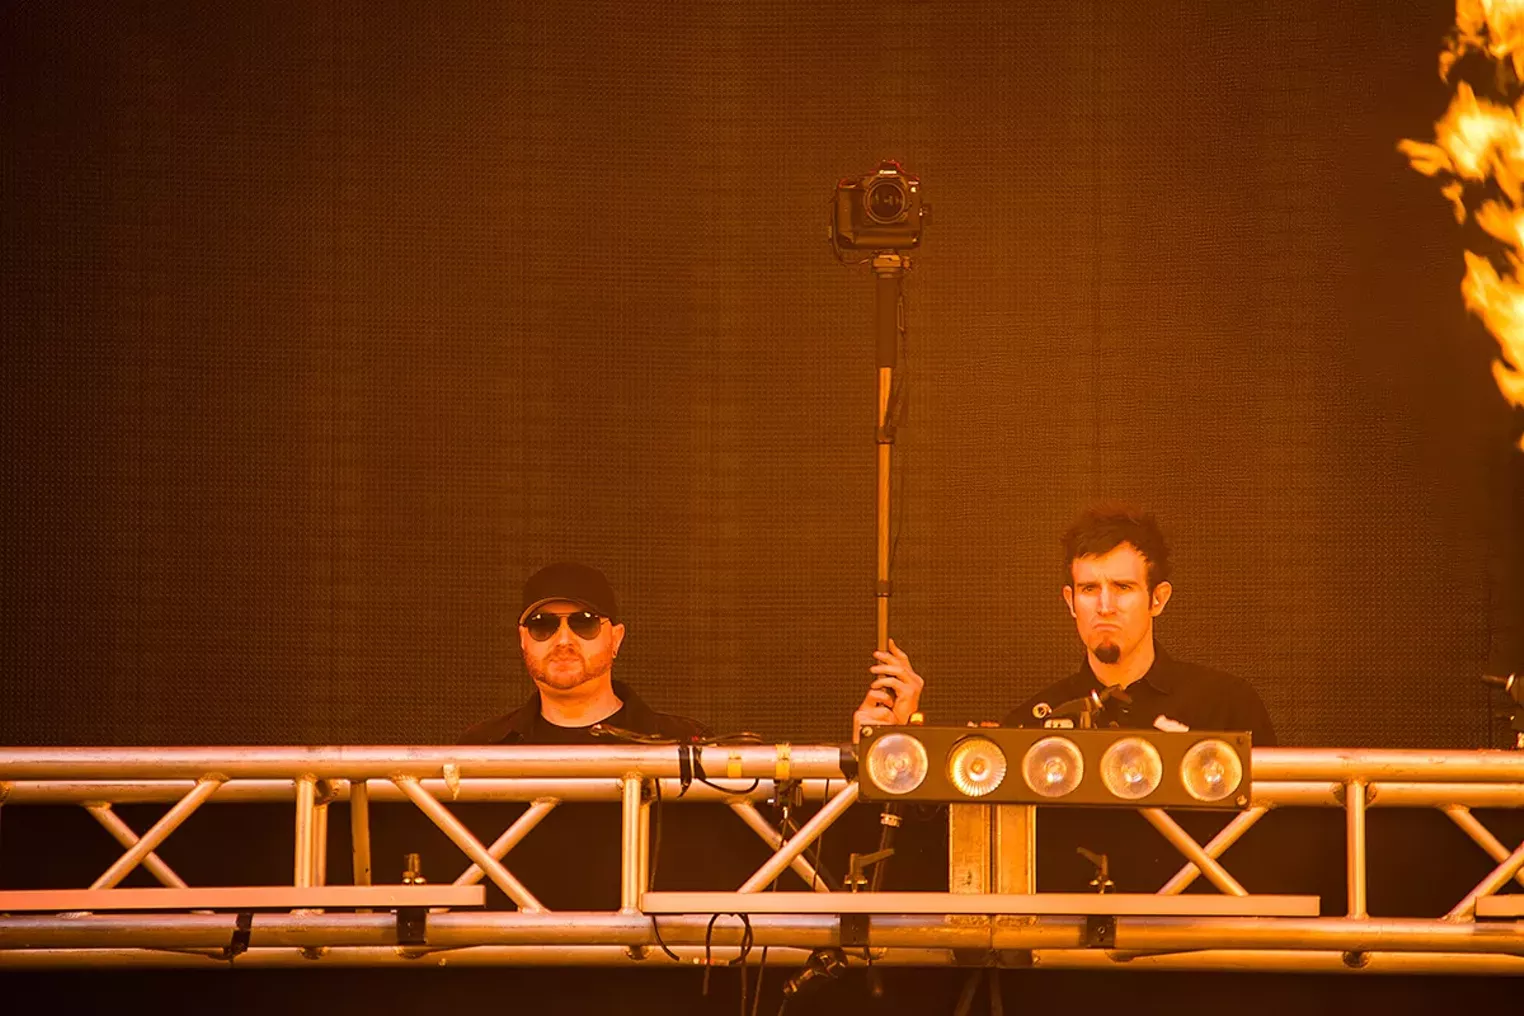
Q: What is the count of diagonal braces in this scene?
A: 10